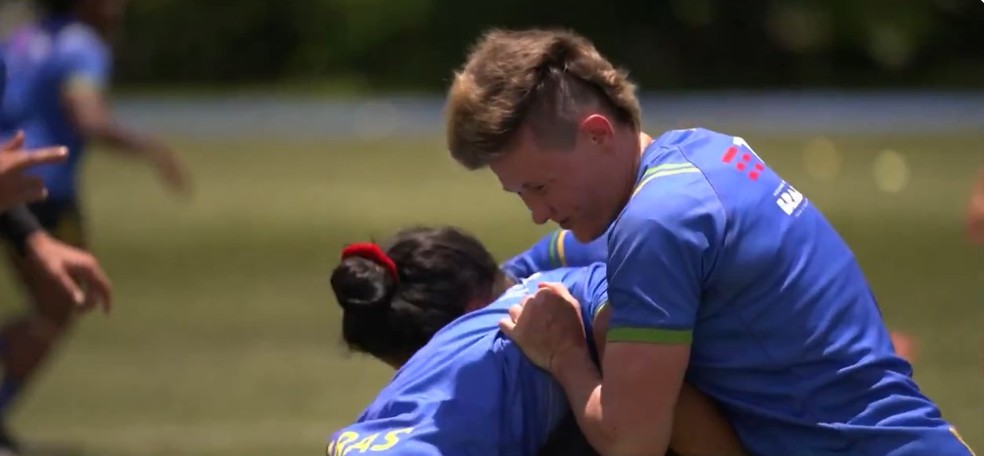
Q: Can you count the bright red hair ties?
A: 1